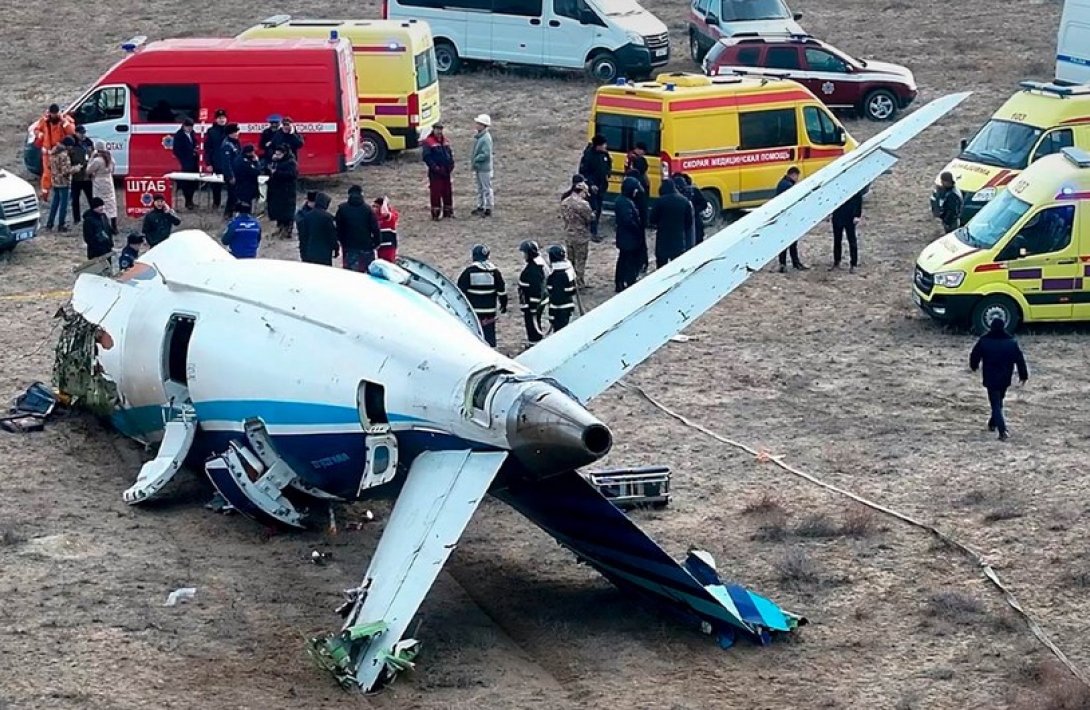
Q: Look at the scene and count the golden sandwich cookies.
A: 0